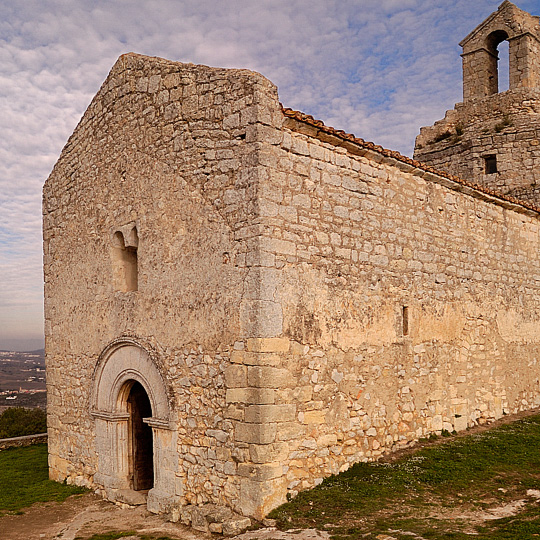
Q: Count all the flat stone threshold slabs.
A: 1